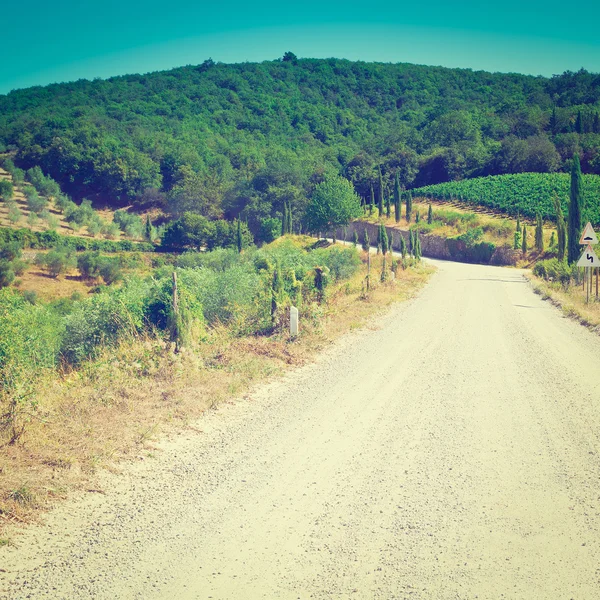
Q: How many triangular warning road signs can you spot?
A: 2